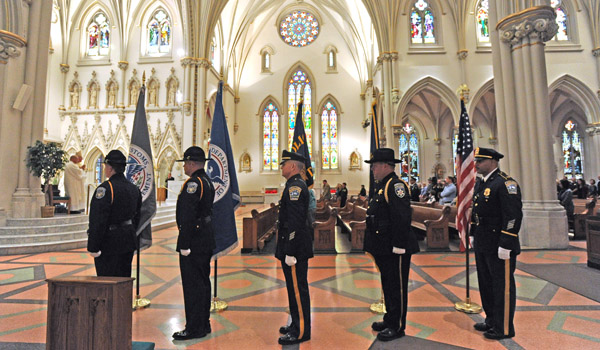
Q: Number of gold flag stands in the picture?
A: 4